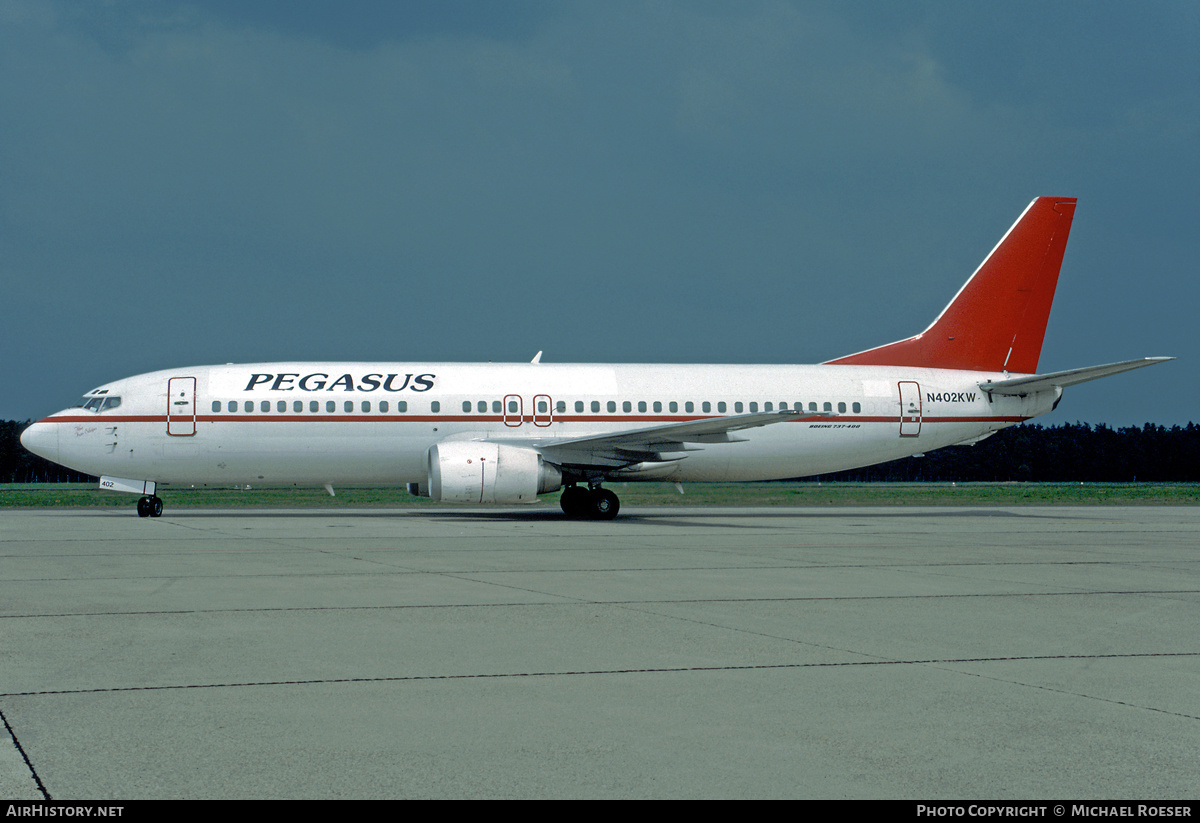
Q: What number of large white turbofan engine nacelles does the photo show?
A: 1